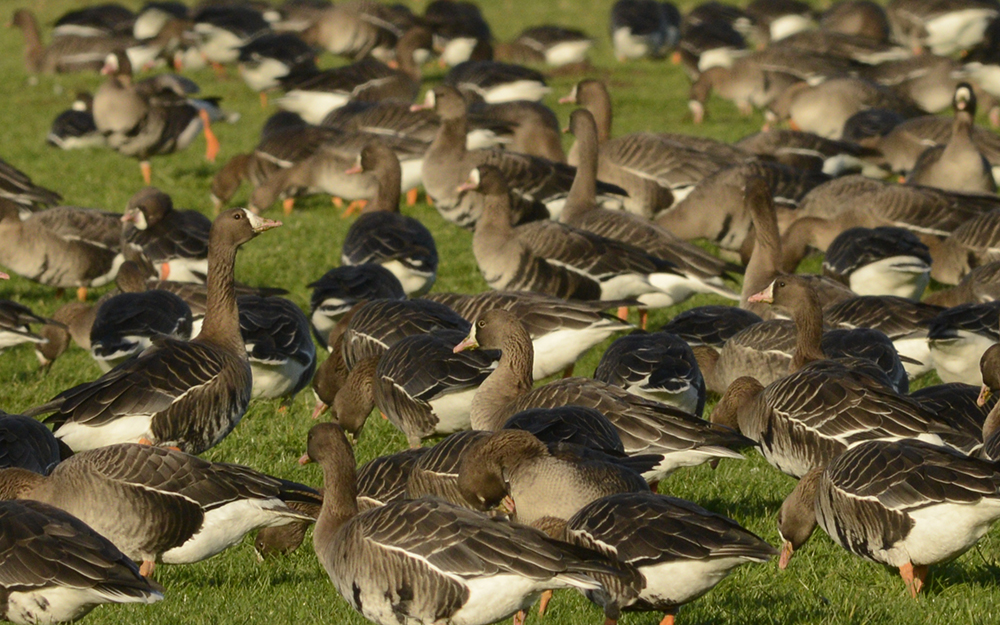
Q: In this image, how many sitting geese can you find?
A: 1